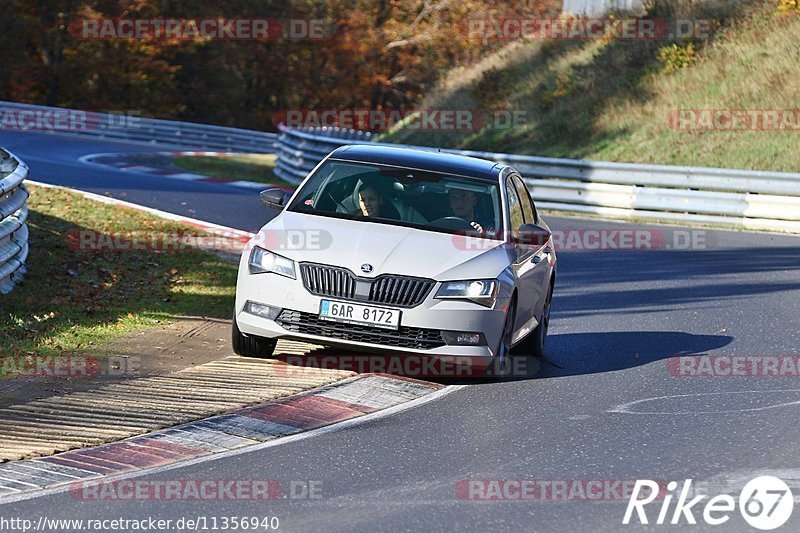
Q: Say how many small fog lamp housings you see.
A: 2